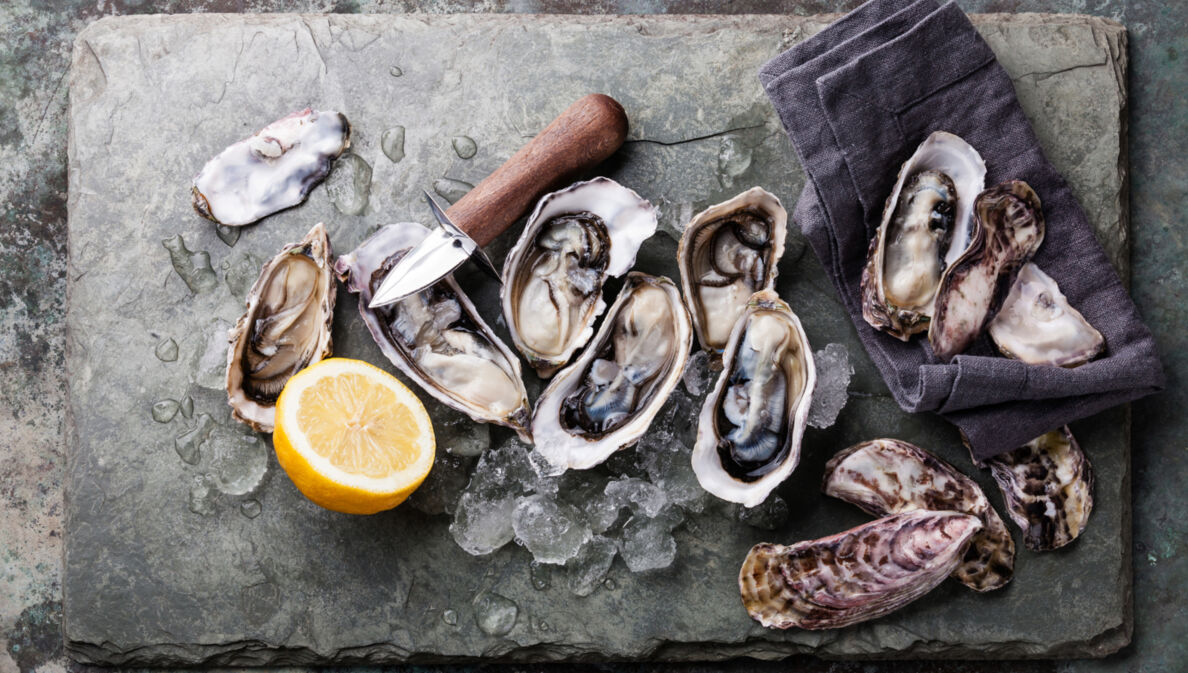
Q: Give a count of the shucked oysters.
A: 7